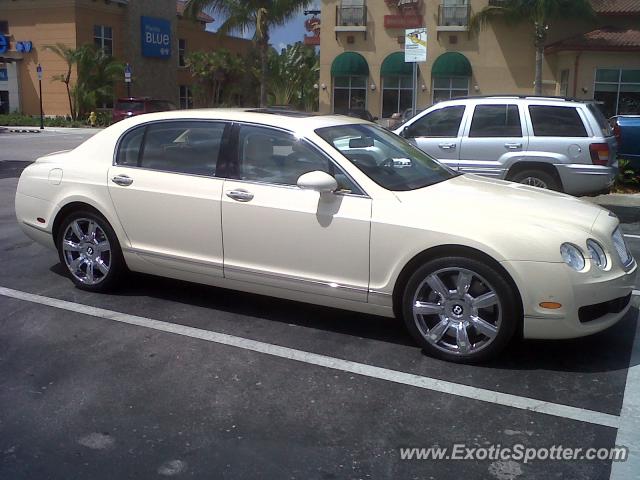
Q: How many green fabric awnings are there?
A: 3